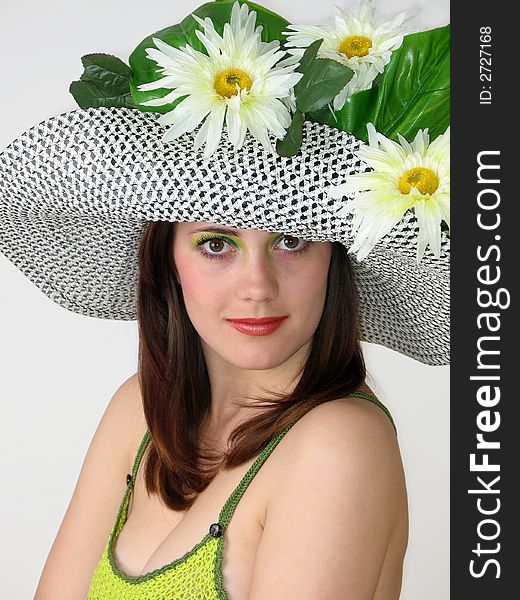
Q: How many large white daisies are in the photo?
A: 3